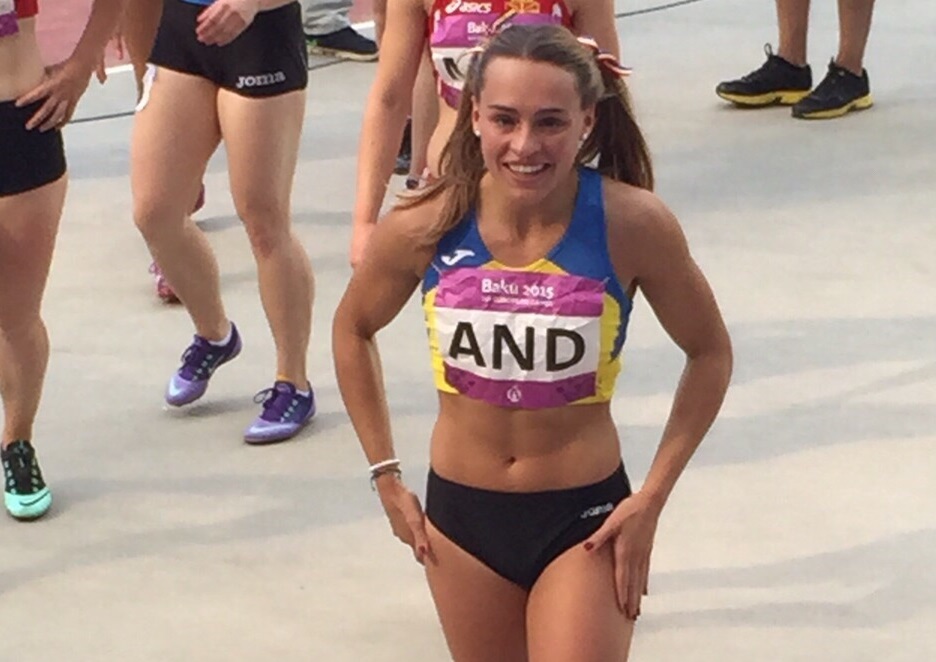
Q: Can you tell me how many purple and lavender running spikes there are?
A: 2